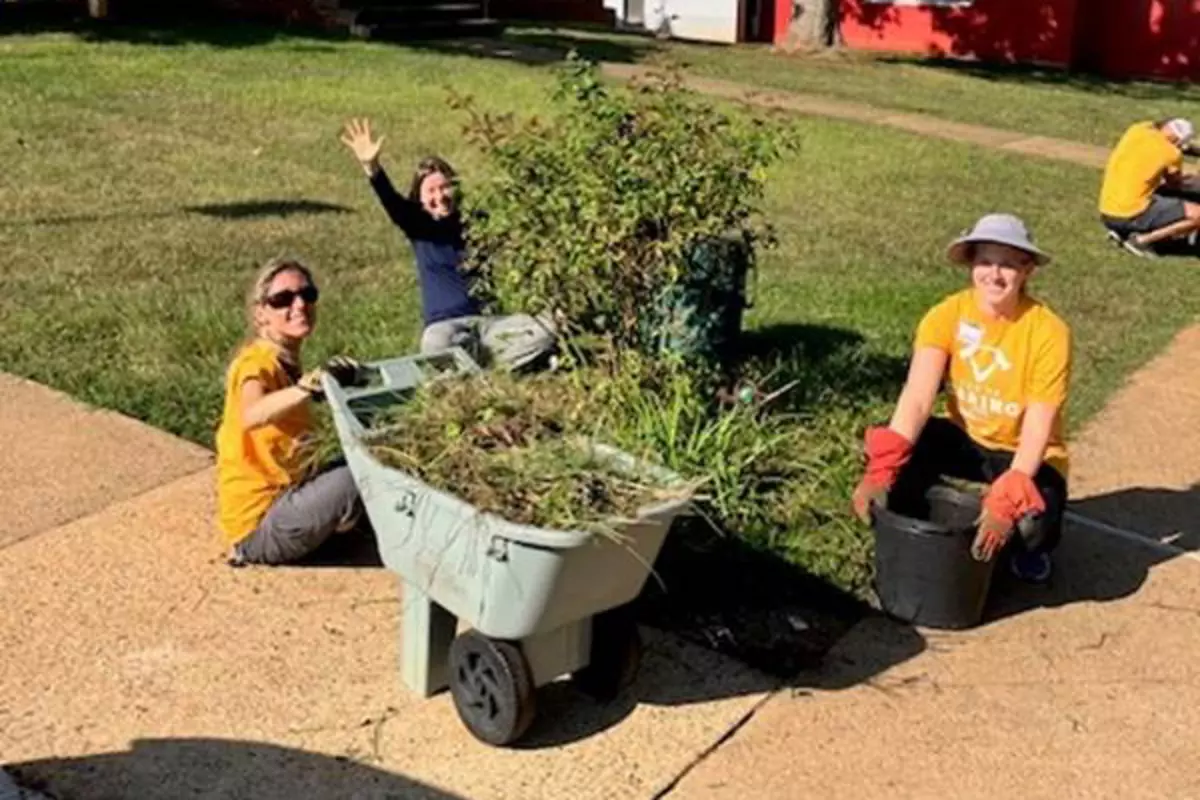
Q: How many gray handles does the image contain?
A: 1